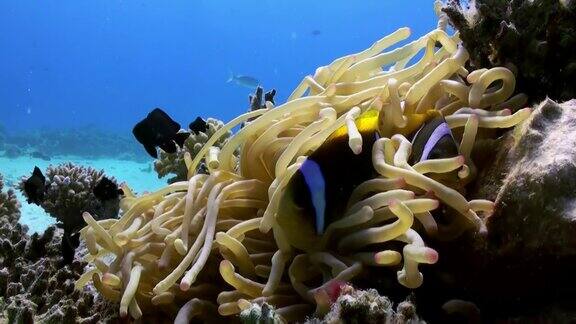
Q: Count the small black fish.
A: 4